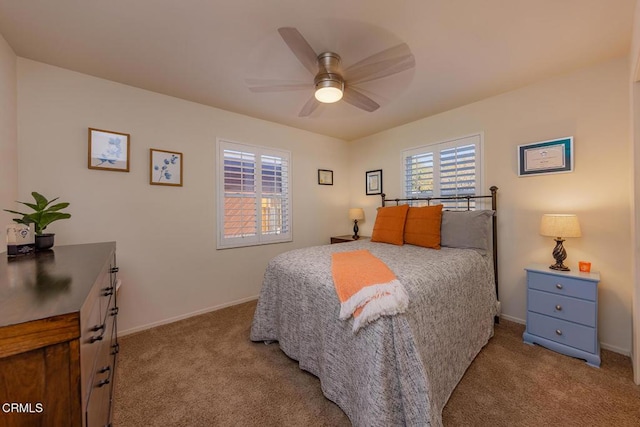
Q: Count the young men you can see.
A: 0